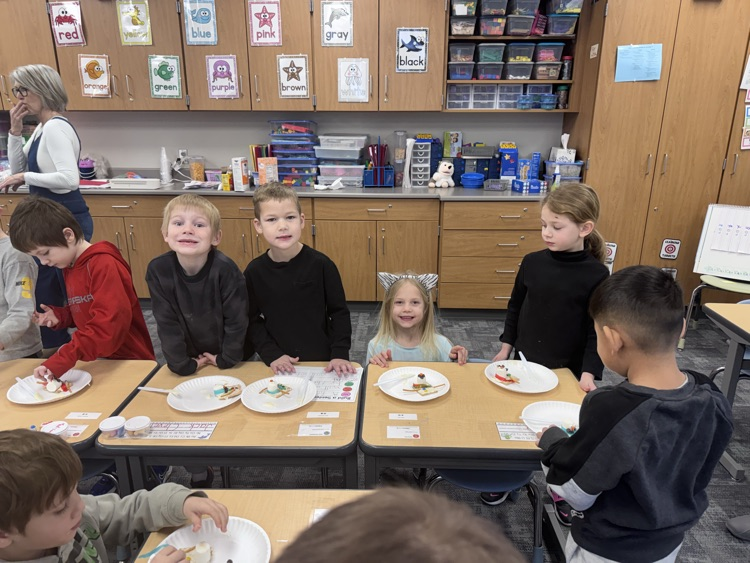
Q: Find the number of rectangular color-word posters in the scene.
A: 11